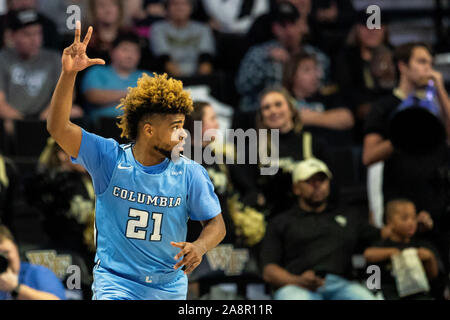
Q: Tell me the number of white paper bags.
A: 1